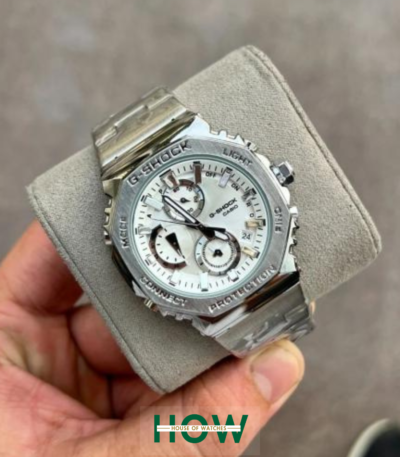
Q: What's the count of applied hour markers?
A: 12